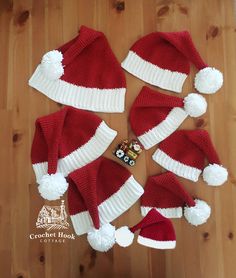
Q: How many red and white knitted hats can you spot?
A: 8